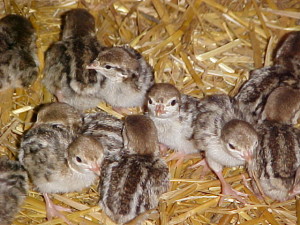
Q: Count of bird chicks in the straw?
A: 11